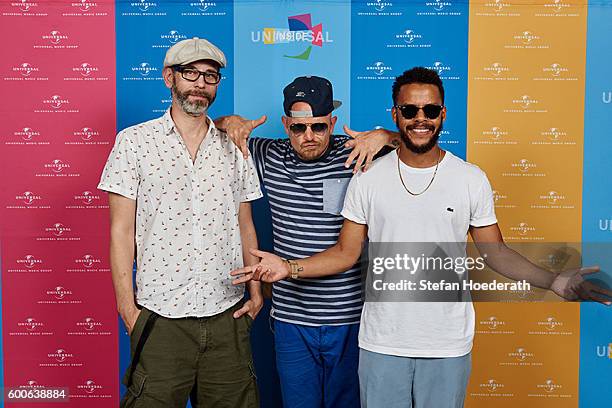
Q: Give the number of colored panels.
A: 6